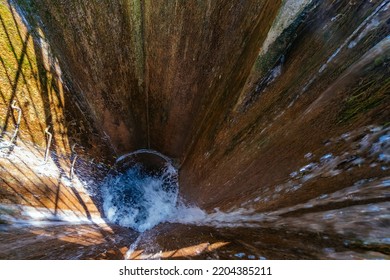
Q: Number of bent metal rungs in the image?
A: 3